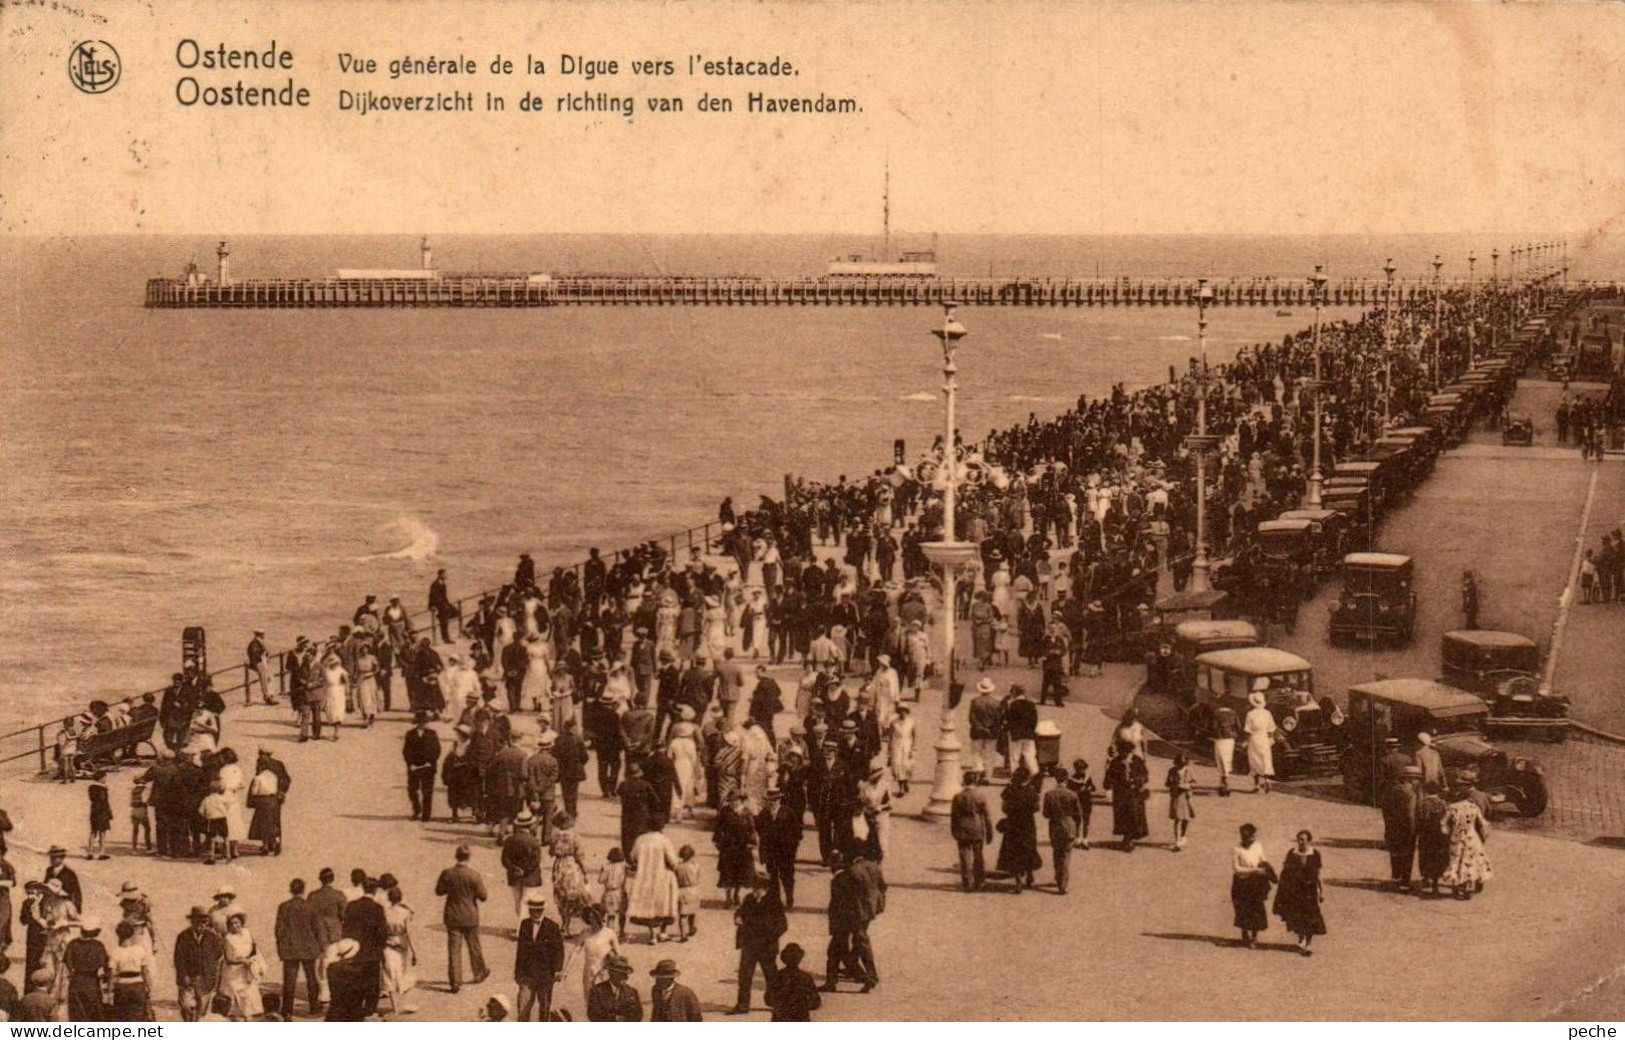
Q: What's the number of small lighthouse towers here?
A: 2